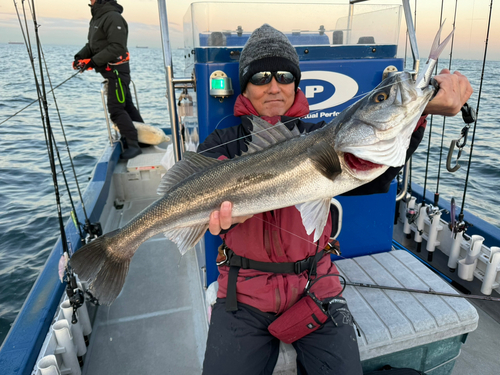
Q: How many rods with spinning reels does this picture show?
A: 1